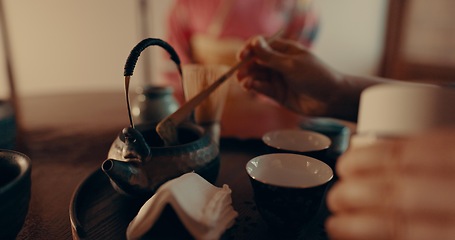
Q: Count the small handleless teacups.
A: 2